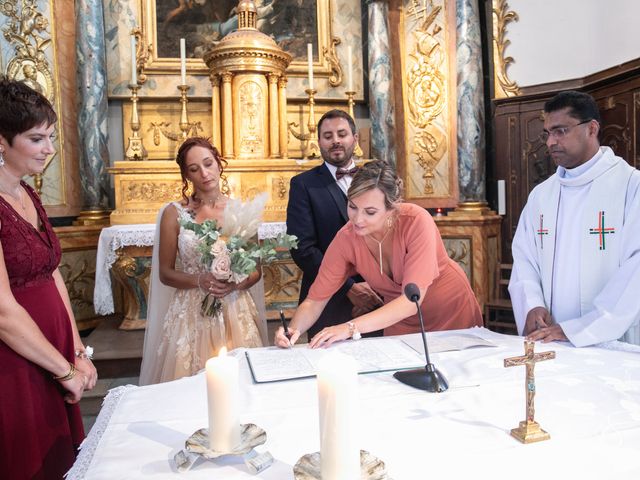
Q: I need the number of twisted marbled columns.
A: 3